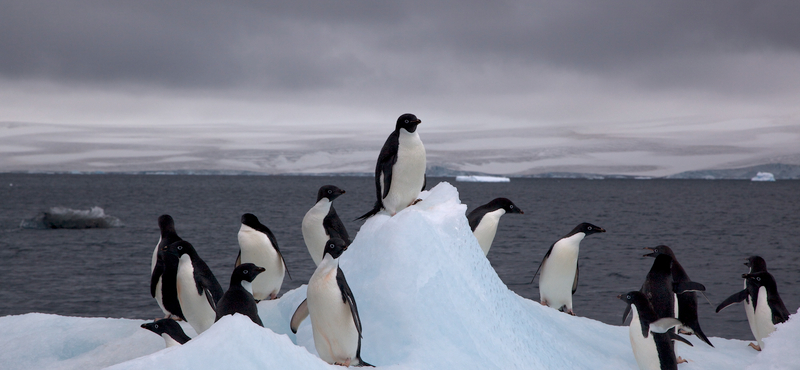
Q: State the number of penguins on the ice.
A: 15